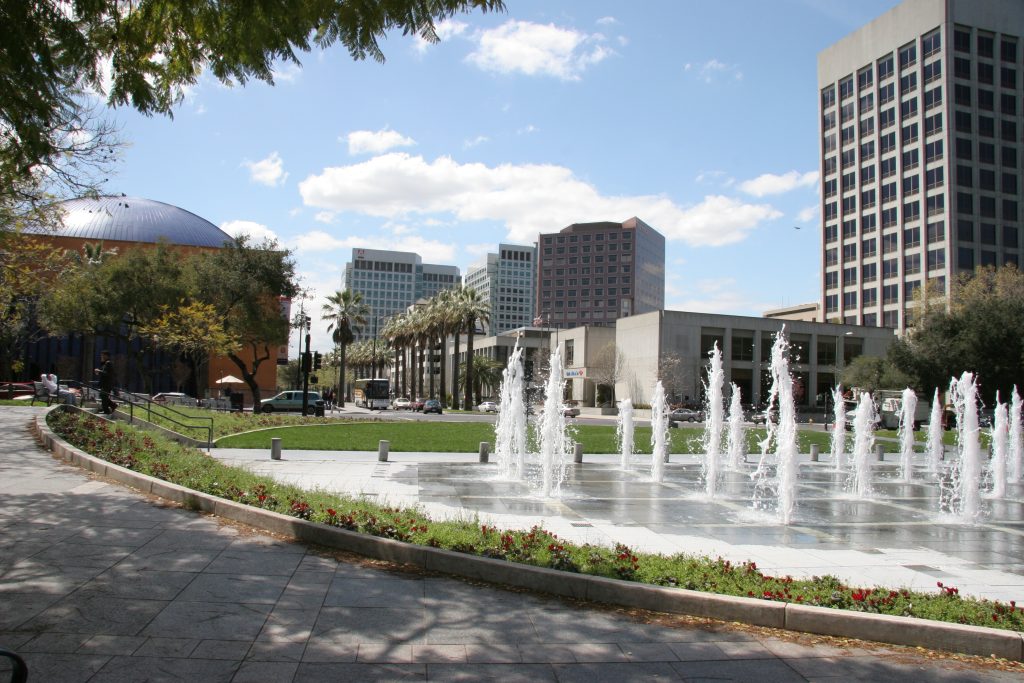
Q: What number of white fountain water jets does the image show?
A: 14